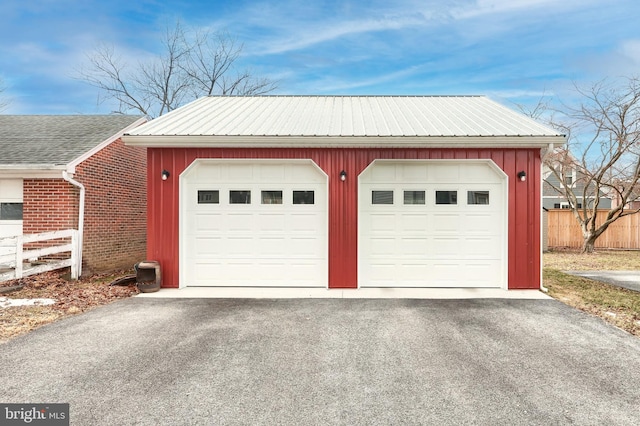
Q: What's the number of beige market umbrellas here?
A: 0